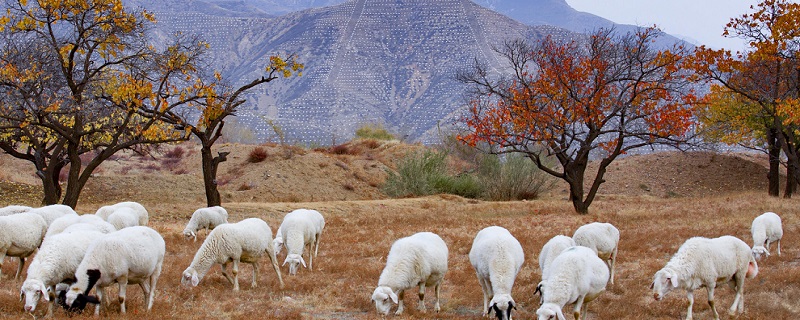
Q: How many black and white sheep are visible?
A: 3